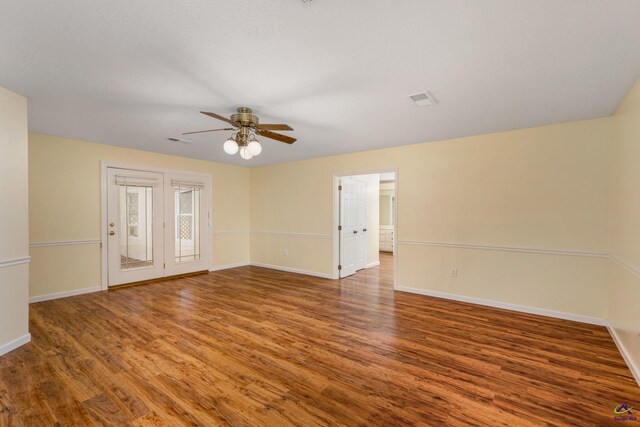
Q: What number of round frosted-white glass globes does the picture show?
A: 3